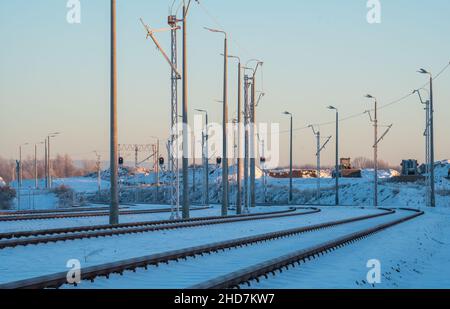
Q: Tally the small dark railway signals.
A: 4